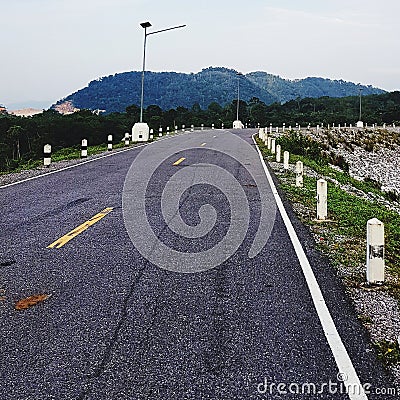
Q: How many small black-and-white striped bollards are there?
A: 13